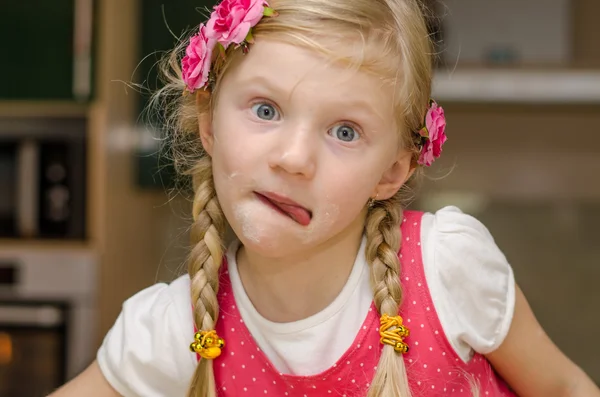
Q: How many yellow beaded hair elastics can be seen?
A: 2